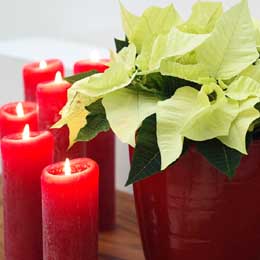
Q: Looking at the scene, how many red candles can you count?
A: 6